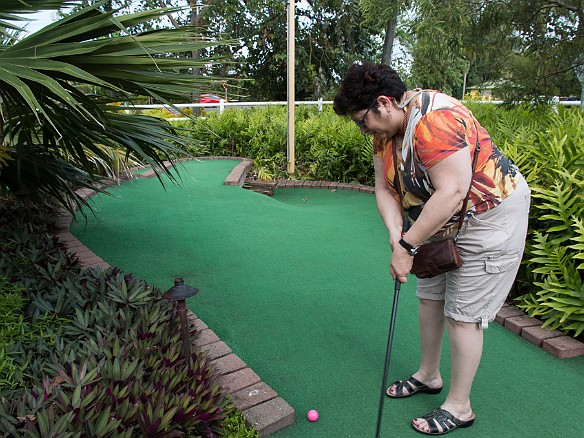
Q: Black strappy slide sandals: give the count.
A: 2